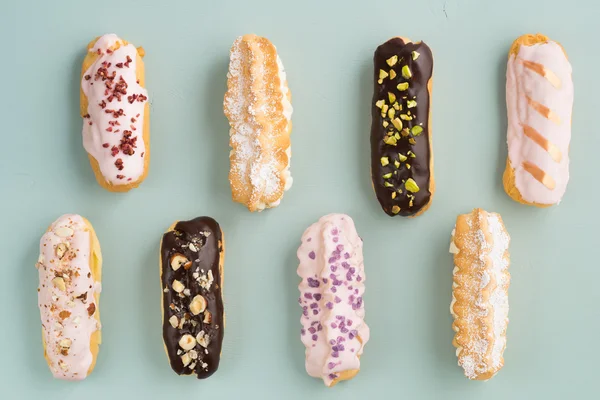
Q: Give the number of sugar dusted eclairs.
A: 2